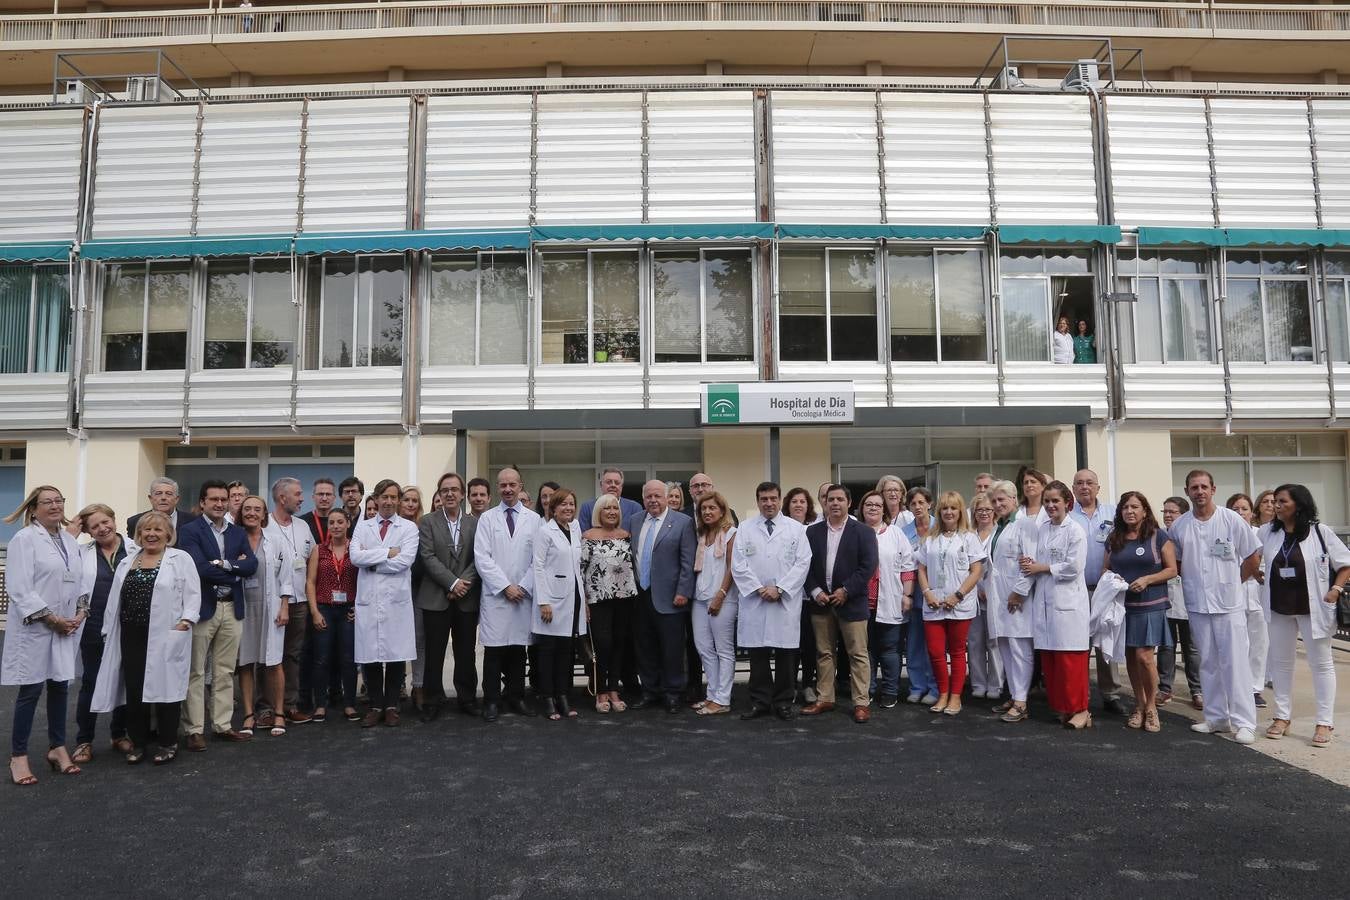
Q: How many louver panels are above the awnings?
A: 13